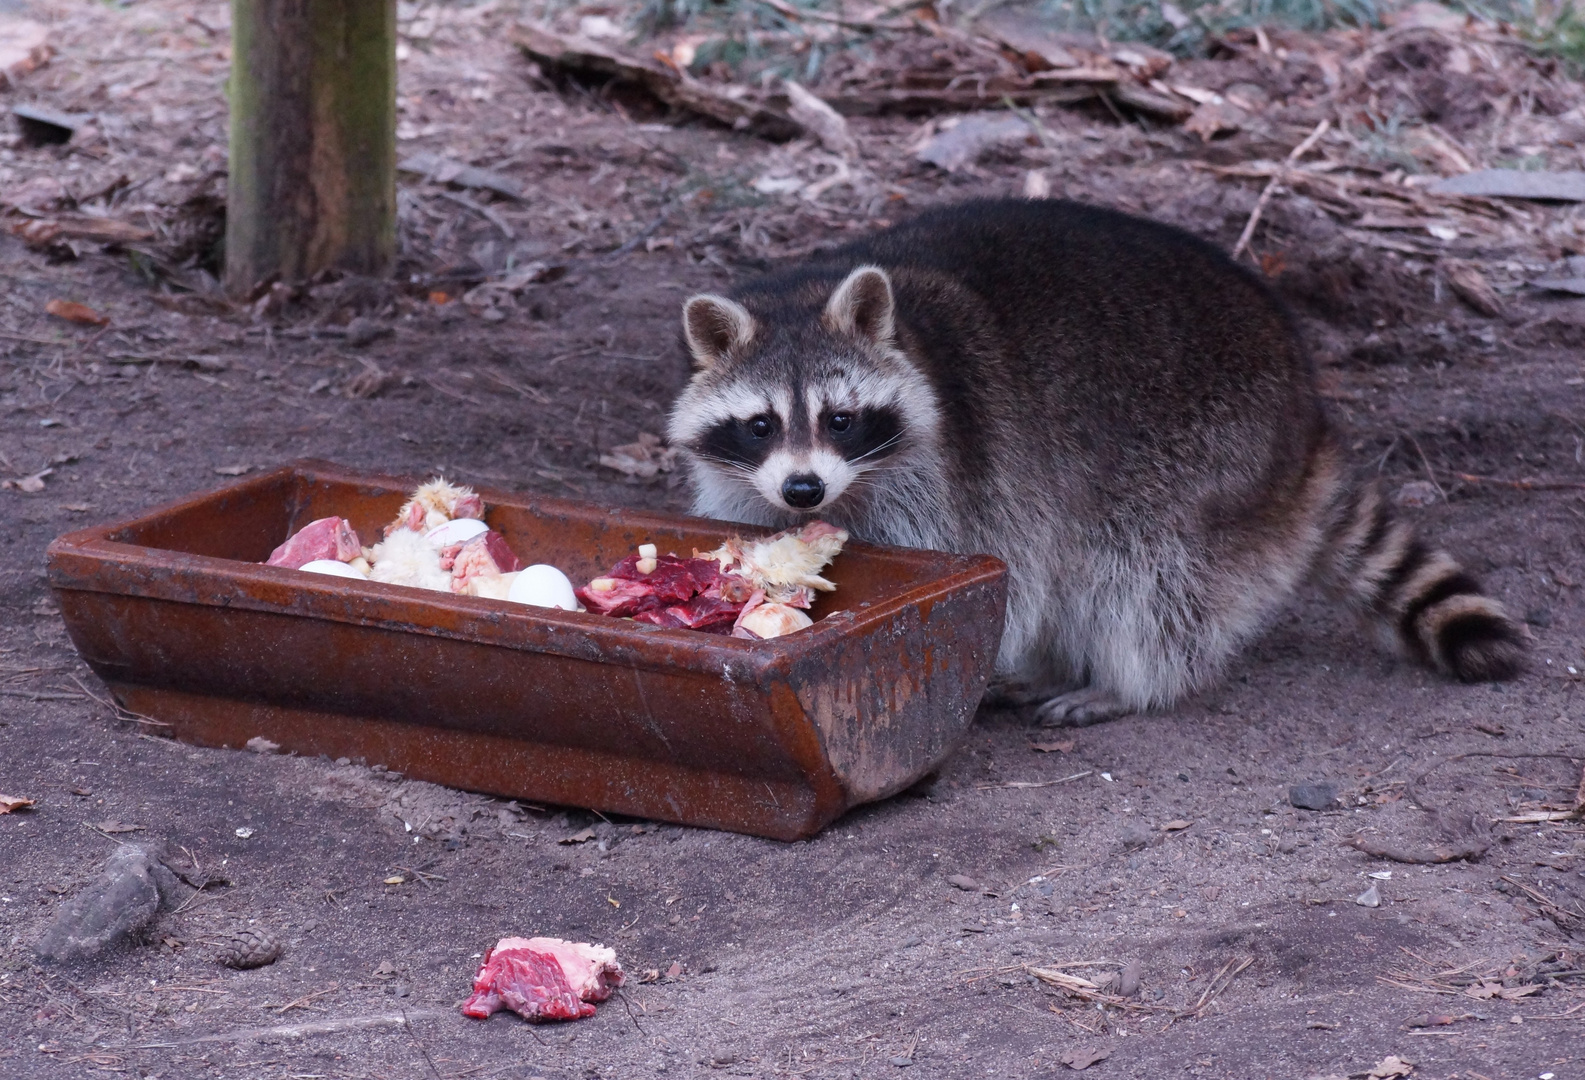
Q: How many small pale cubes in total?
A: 3